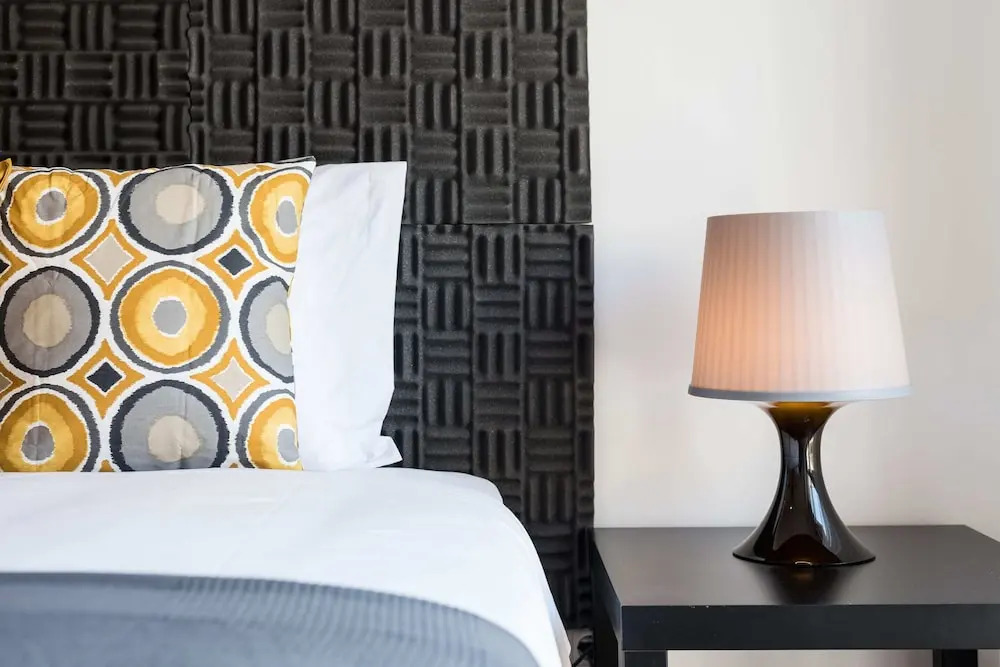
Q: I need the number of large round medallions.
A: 9